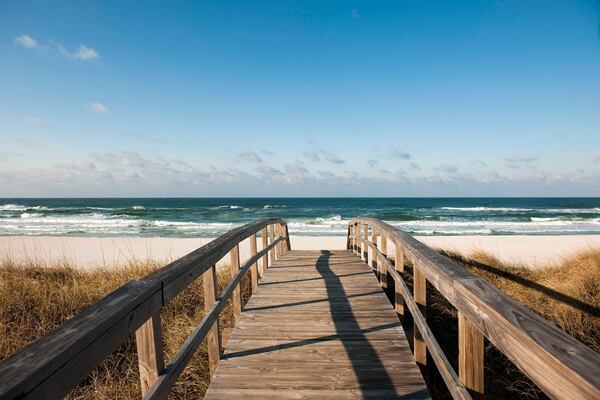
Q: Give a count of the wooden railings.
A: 2